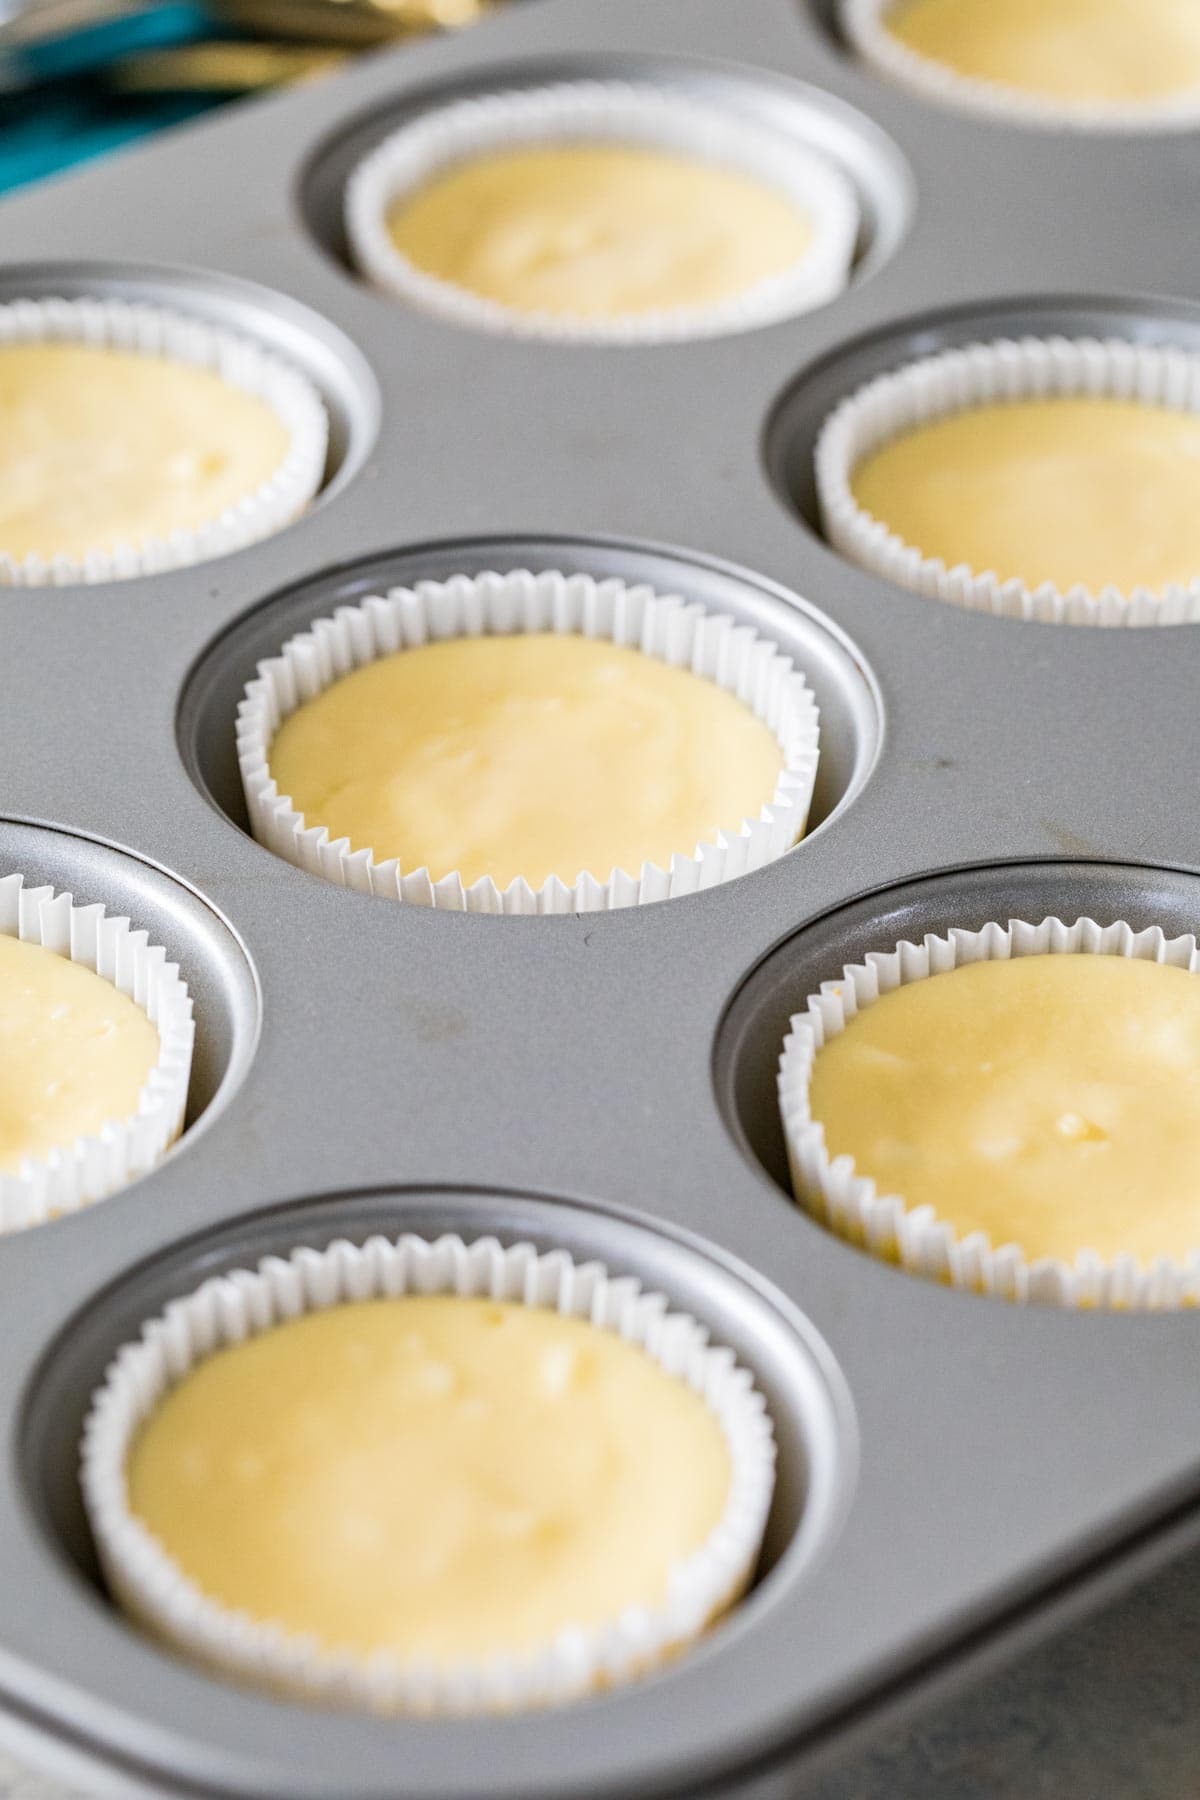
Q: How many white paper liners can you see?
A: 8